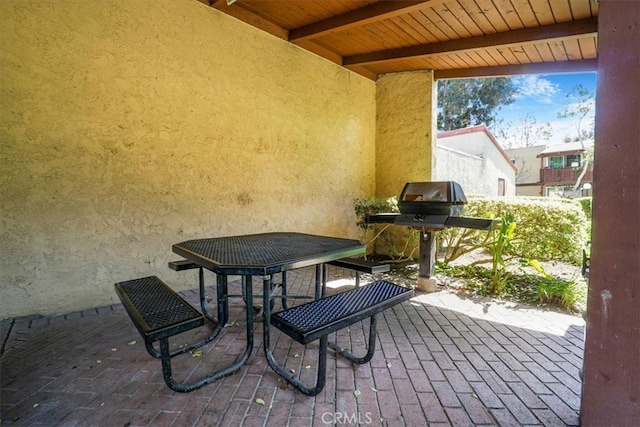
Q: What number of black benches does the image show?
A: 4